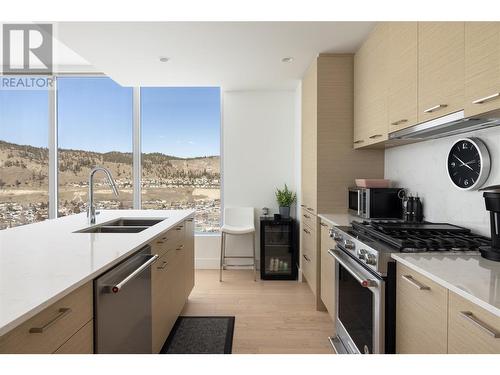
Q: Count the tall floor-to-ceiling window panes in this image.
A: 3